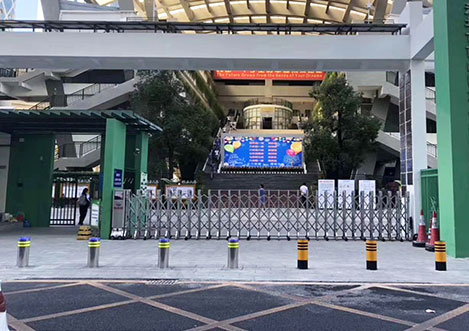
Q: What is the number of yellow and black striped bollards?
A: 3